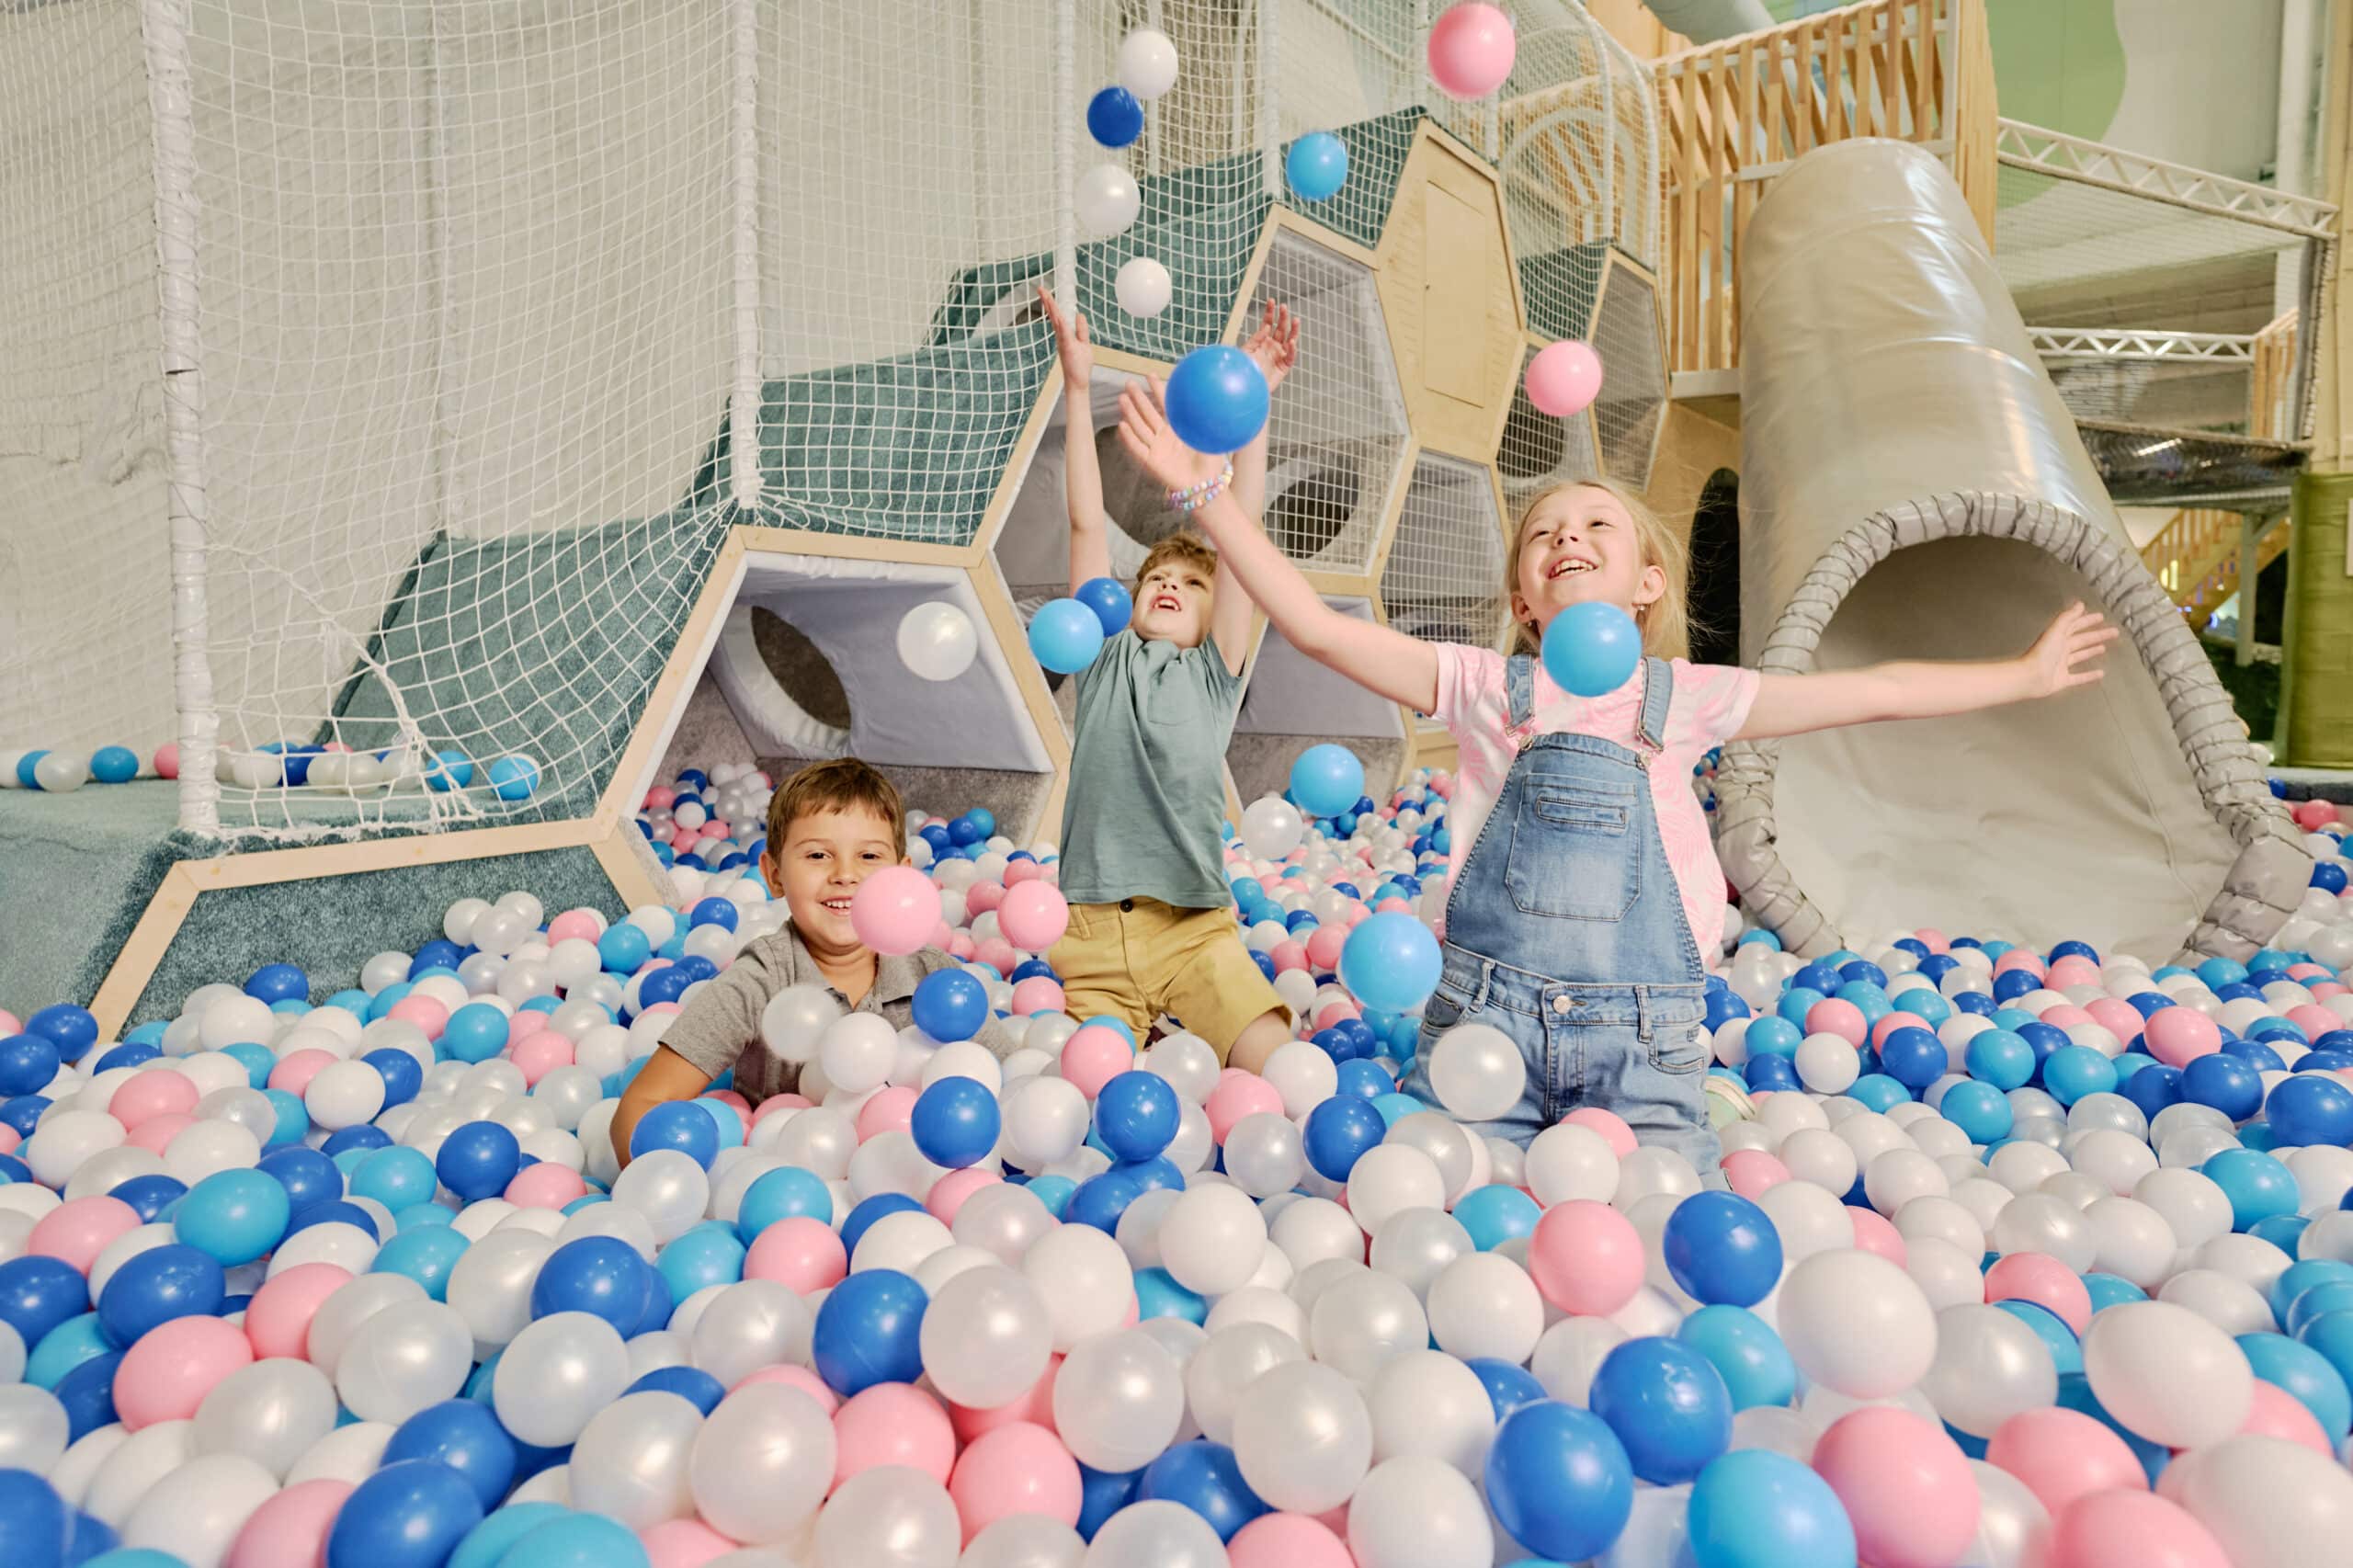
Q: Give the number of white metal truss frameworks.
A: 2